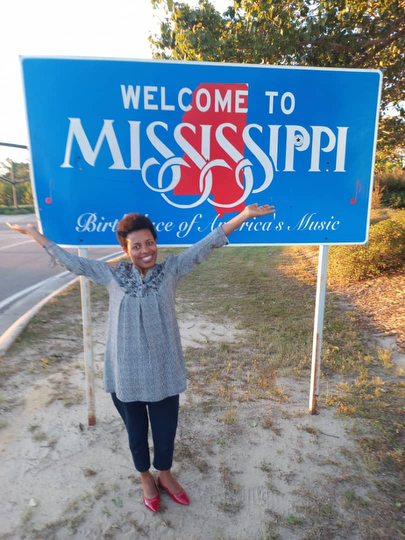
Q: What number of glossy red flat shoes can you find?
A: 2